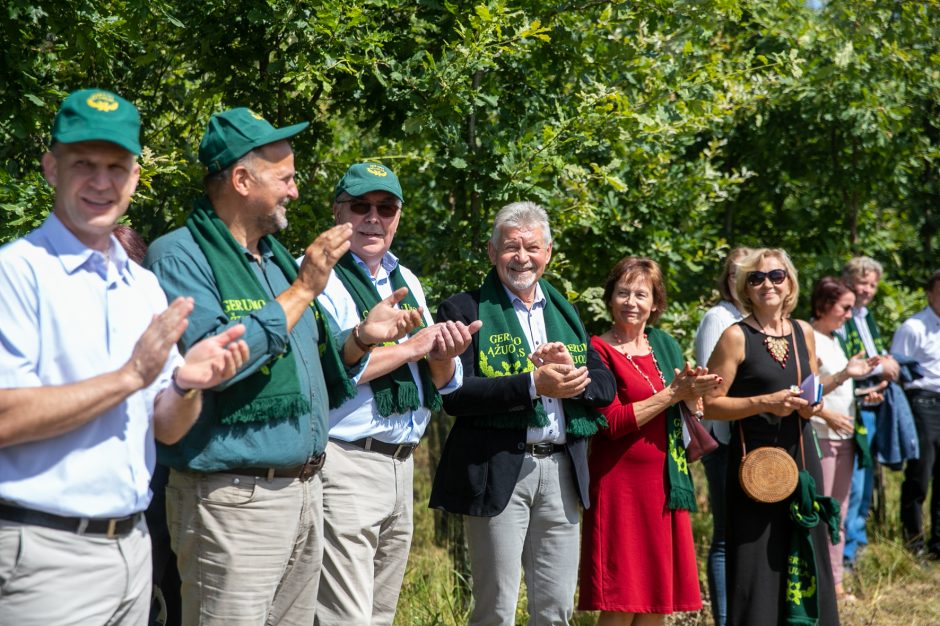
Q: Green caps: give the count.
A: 3